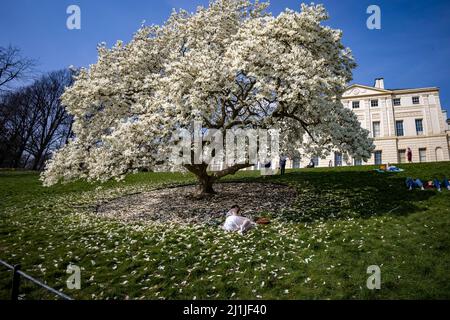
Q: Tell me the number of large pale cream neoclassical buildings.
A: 1